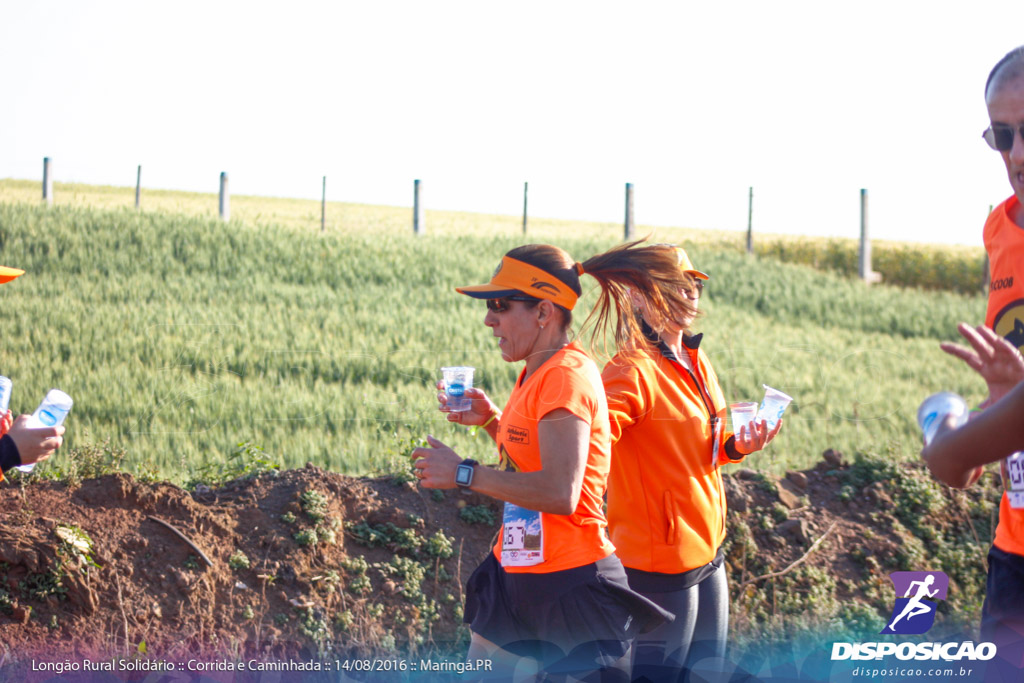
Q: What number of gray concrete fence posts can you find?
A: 5